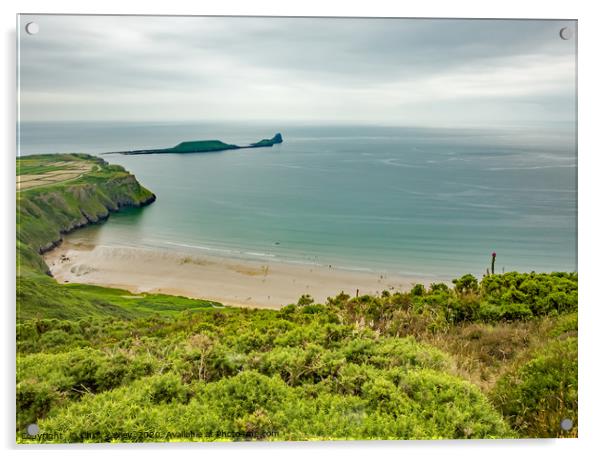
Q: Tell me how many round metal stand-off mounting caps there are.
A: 4